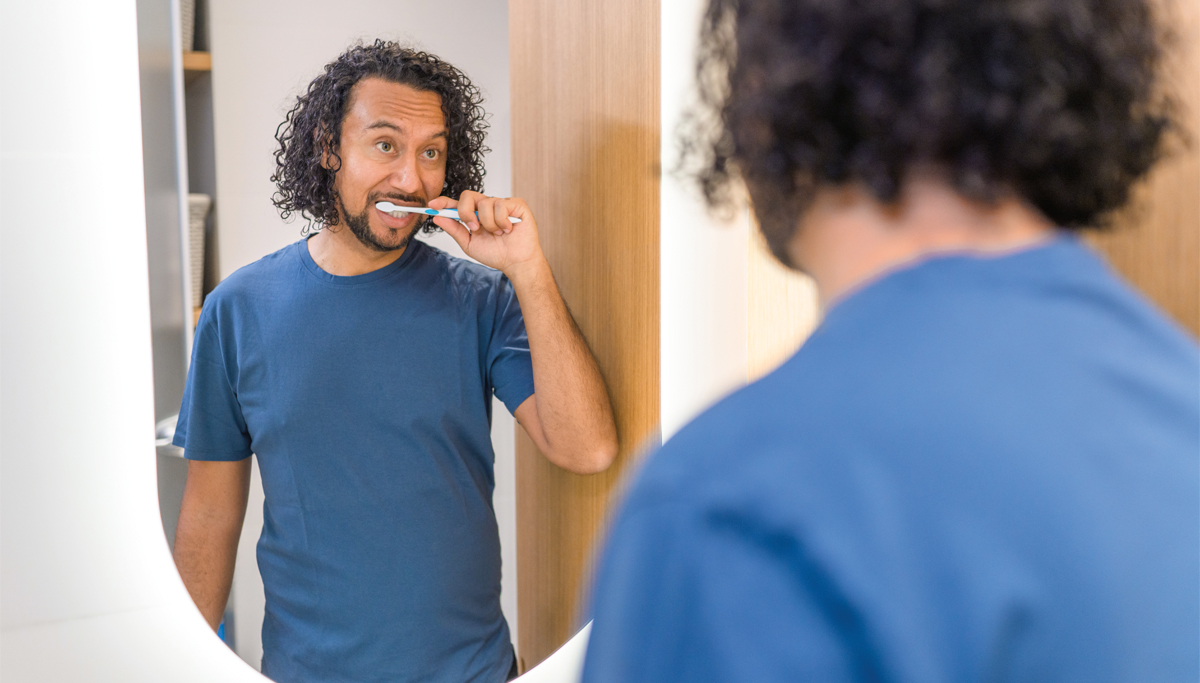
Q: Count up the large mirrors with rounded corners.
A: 1